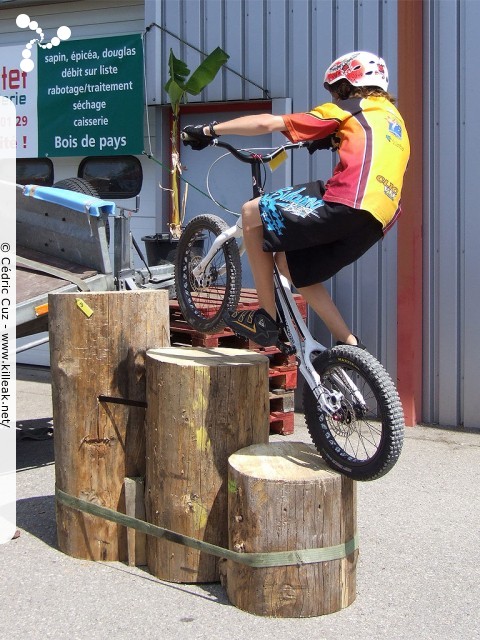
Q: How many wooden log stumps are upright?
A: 3